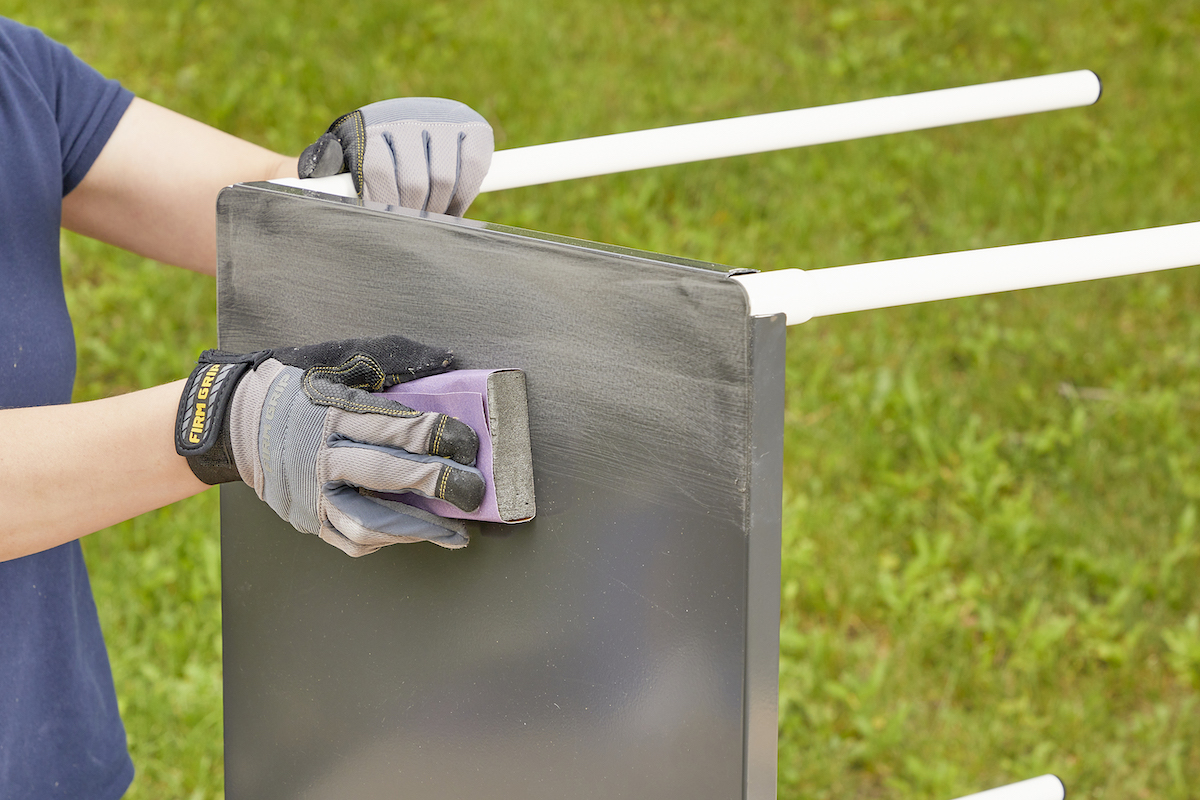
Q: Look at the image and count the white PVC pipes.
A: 3